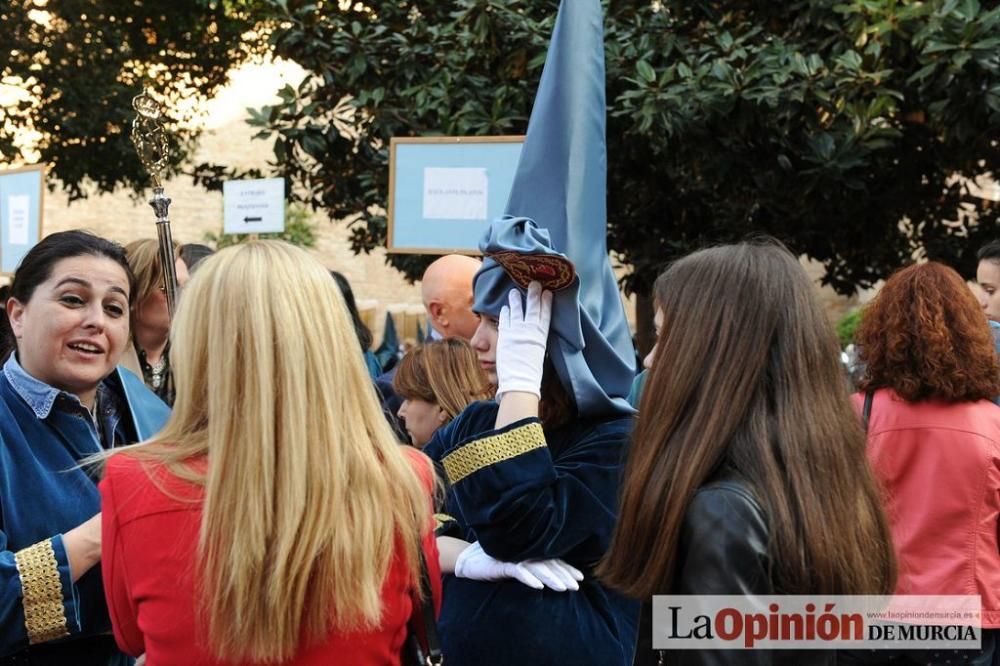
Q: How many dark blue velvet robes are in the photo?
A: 2